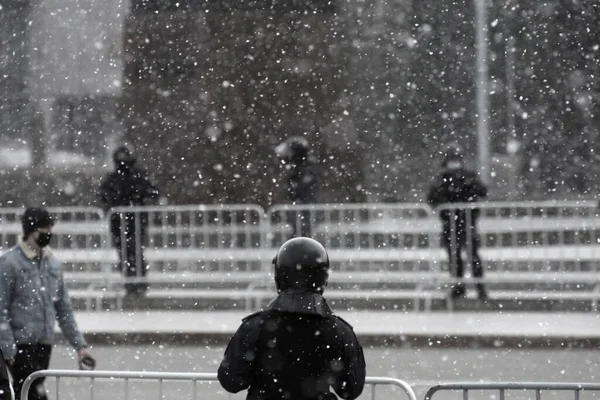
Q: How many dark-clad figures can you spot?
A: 4